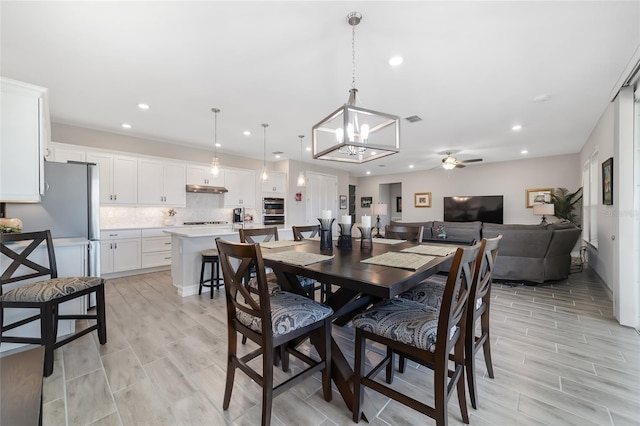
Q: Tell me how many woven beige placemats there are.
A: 6